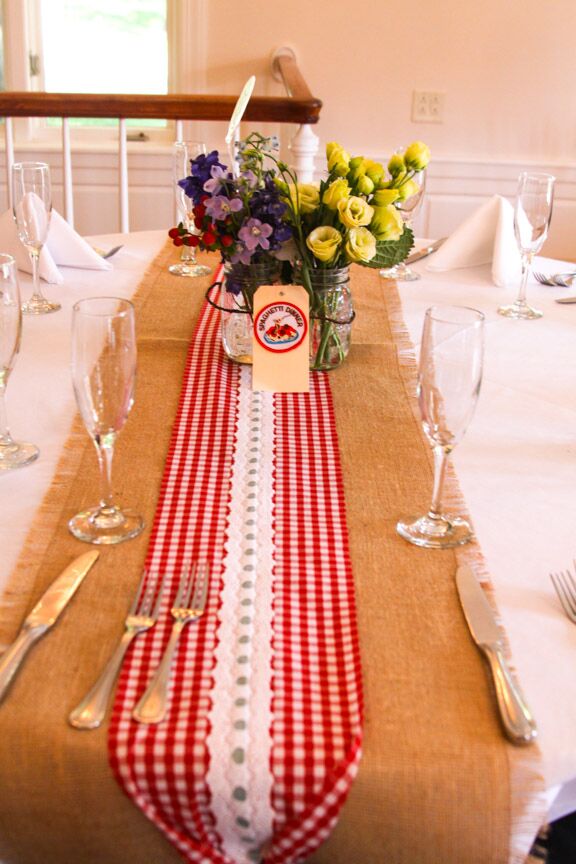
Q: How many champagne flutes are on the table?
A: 7